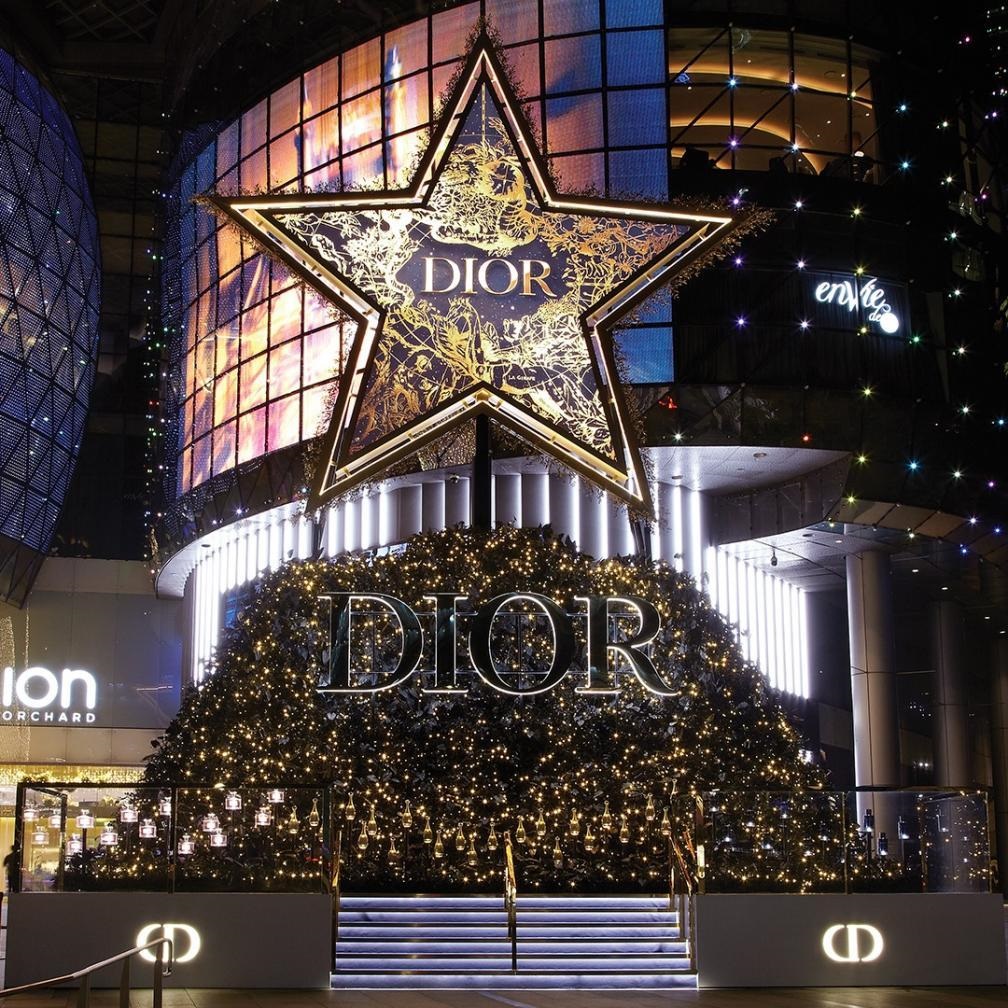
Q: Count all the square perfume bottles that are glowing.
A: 15